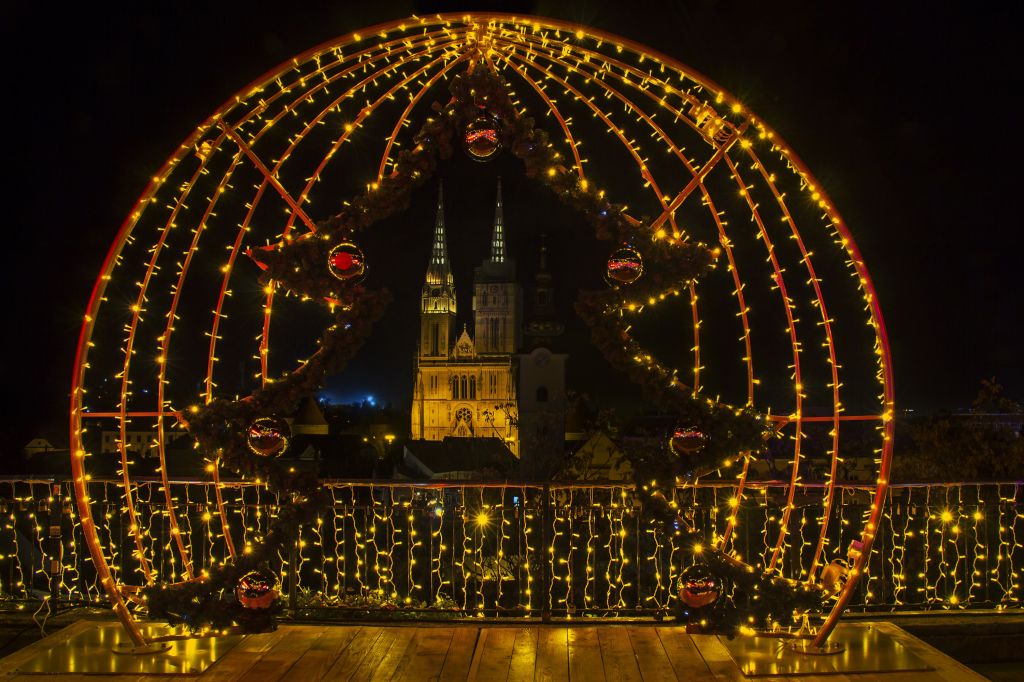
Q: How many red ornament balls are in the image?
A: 7